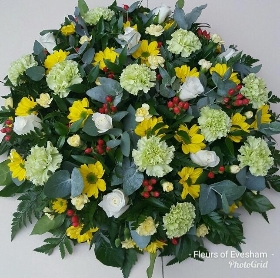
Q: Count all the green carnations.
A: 11